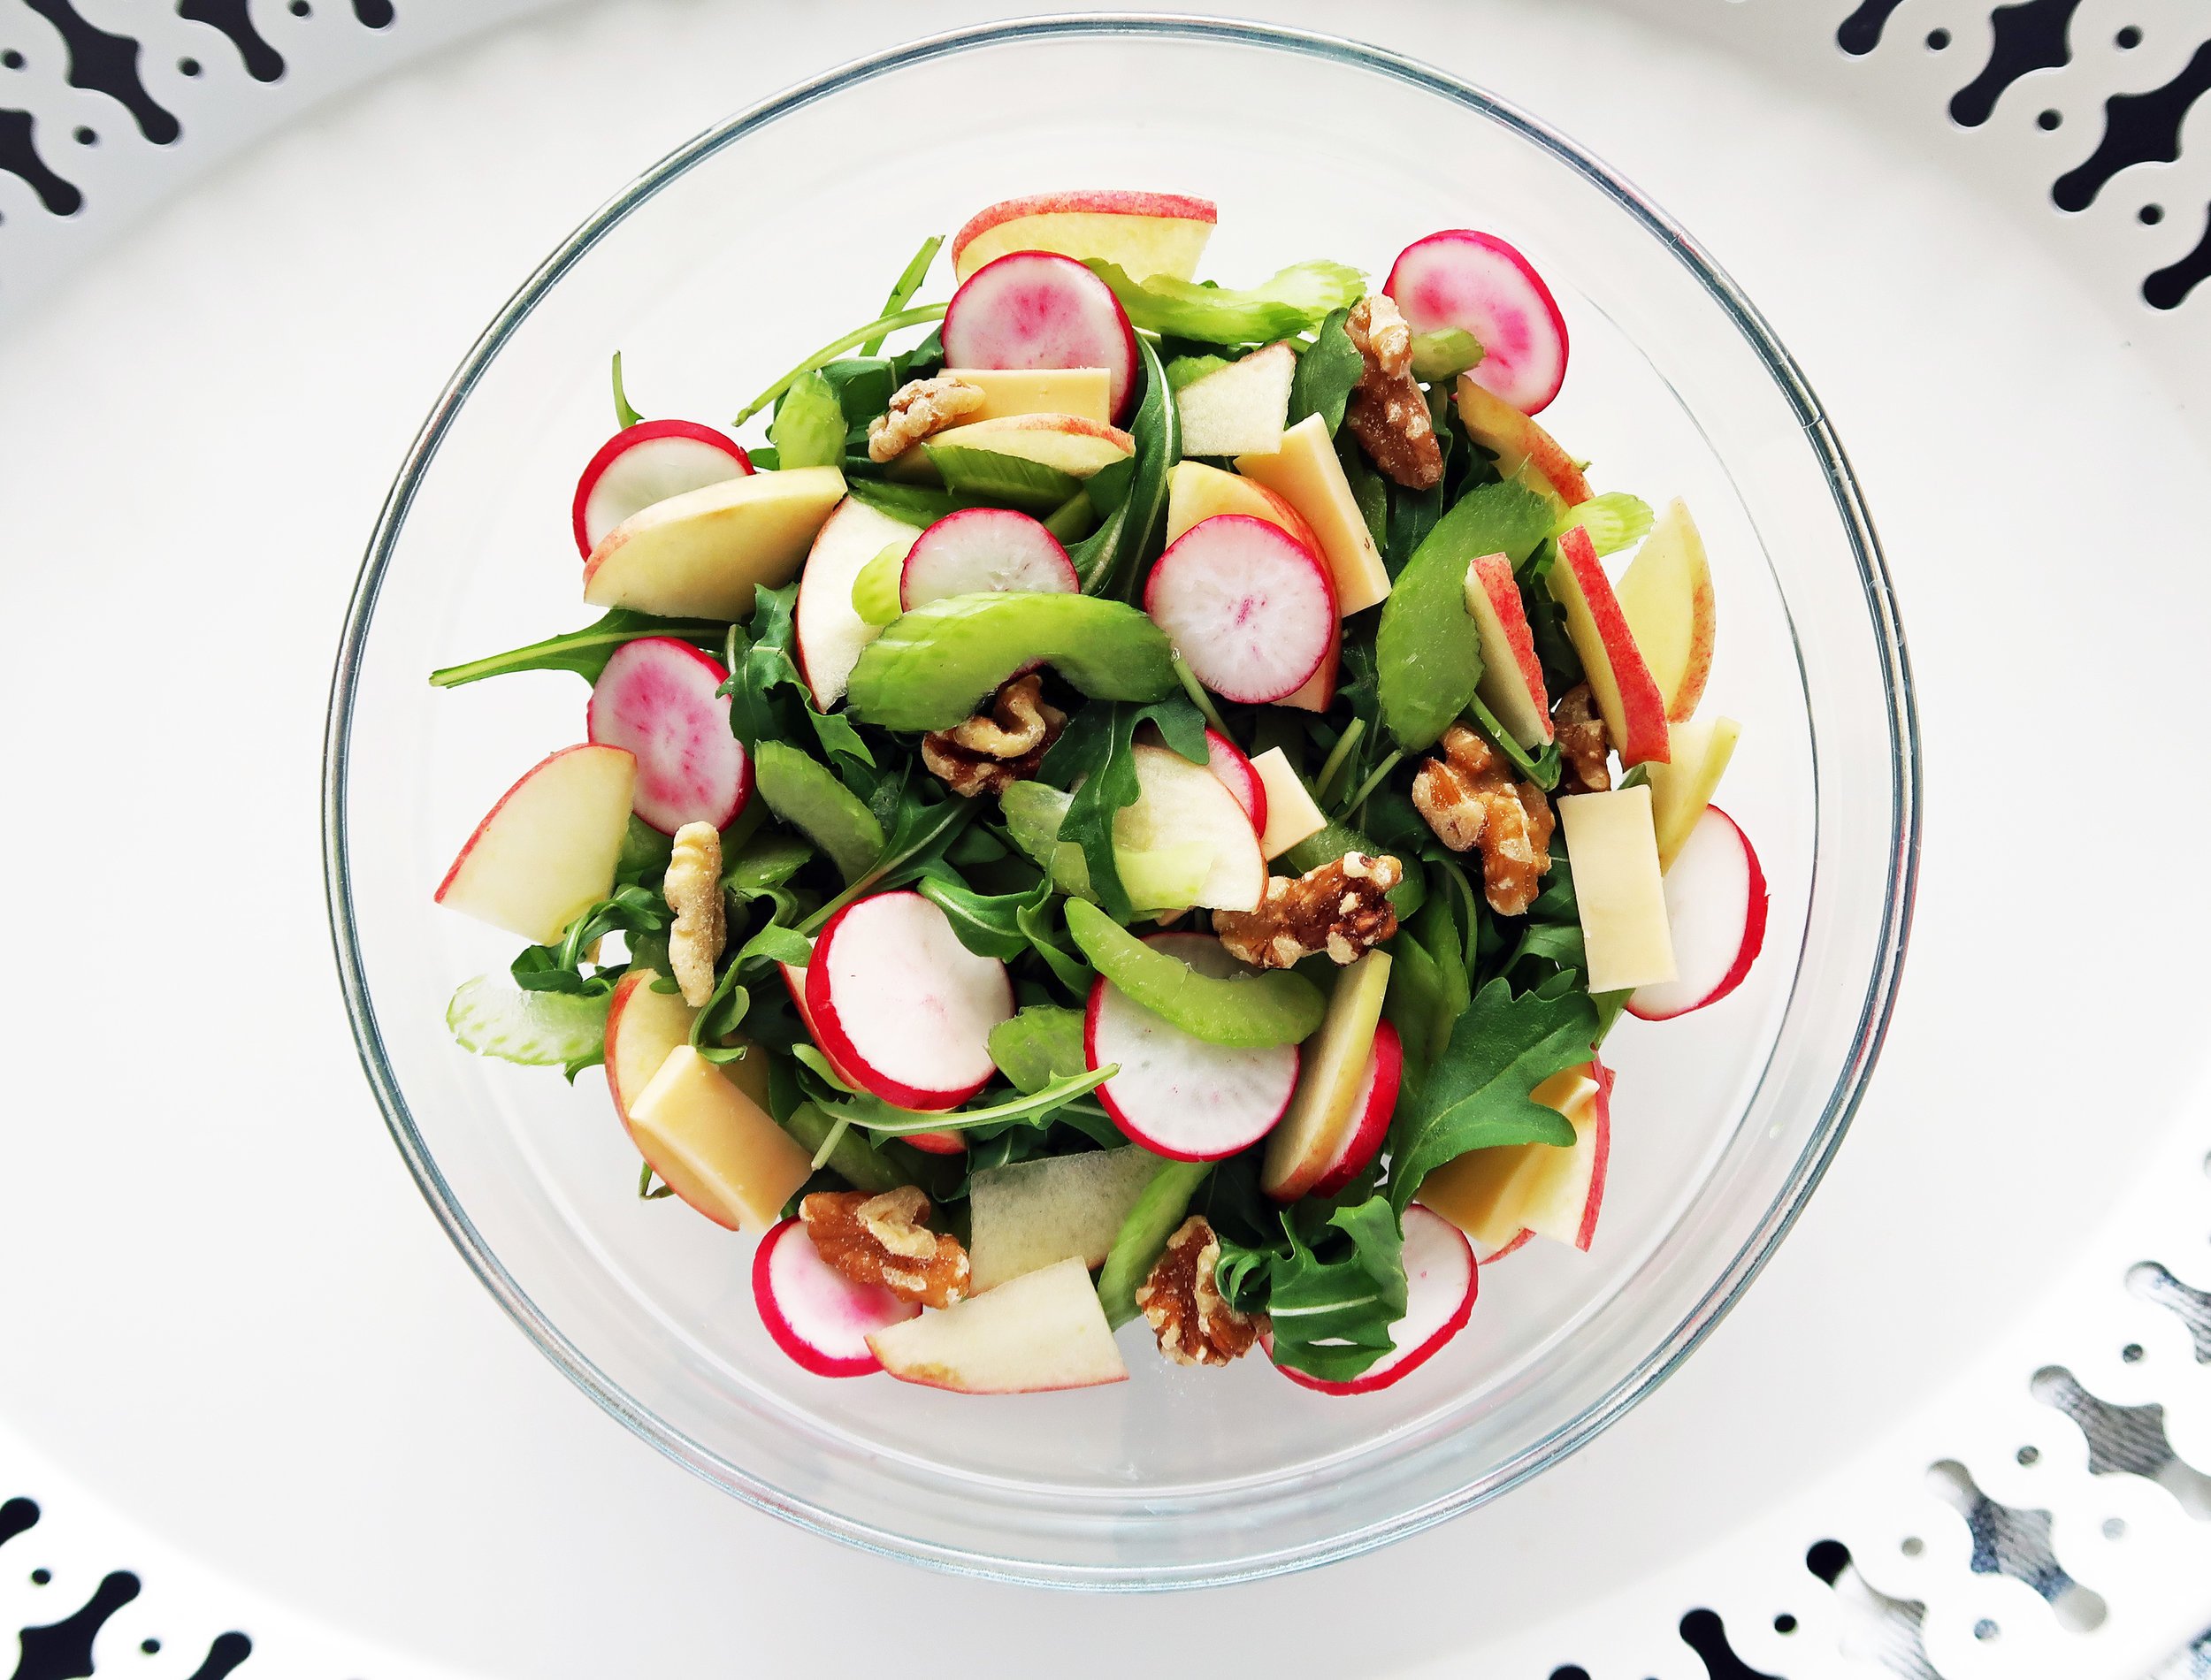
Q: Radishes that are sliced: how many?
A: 13